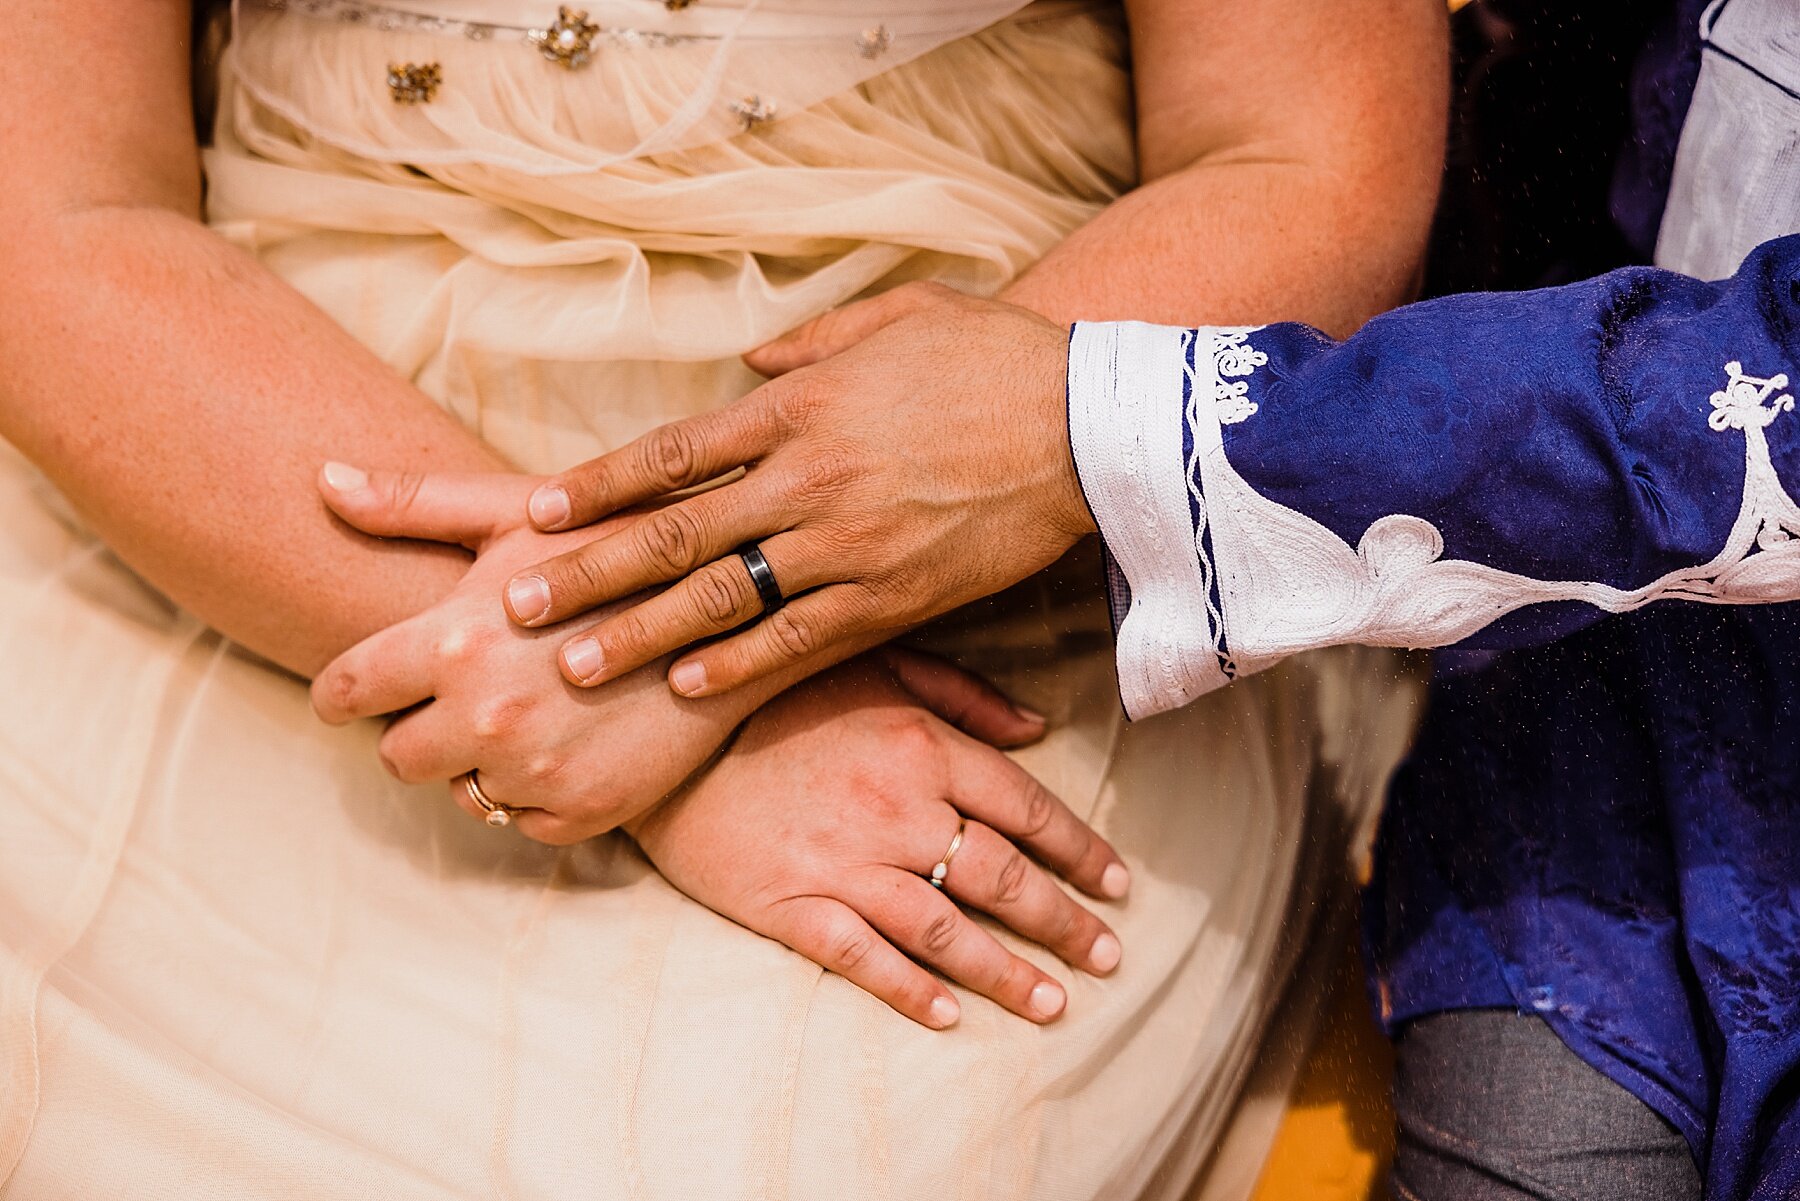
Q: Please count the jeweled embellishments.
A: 5